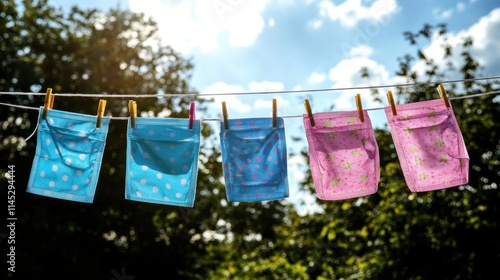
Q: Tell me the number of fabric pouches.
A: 5